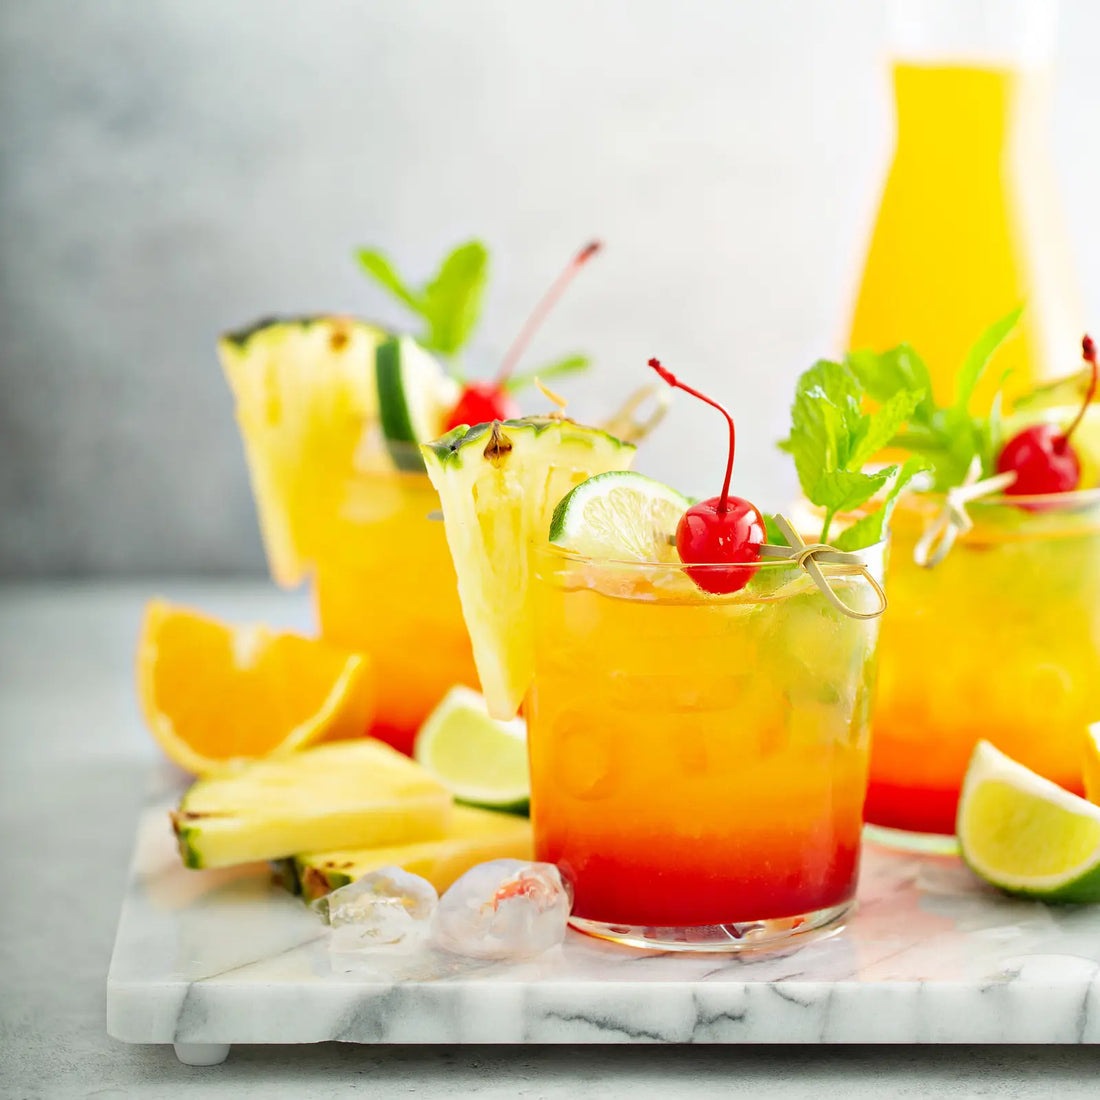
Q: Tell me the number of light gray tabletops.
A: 1